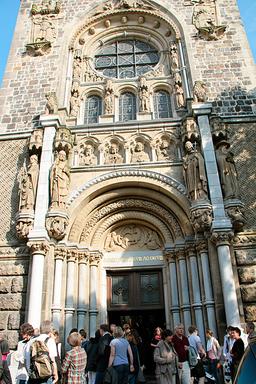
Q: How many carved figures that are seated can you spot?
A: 4